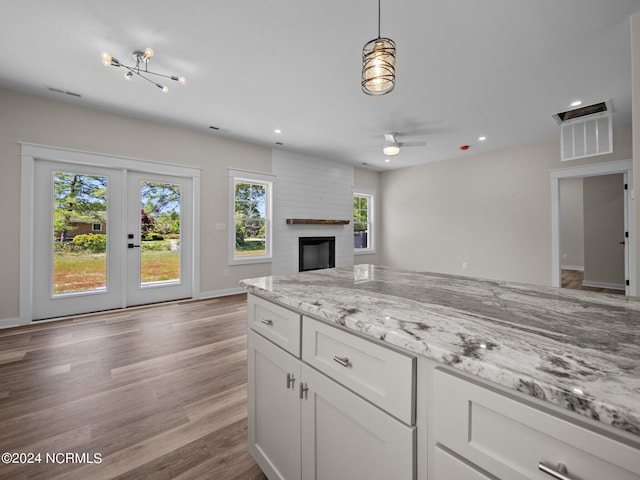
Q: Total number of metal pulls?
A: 5